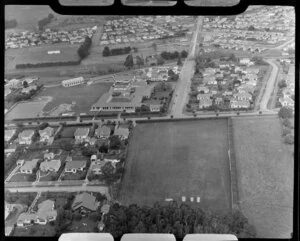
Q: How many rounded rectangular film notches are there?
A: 6